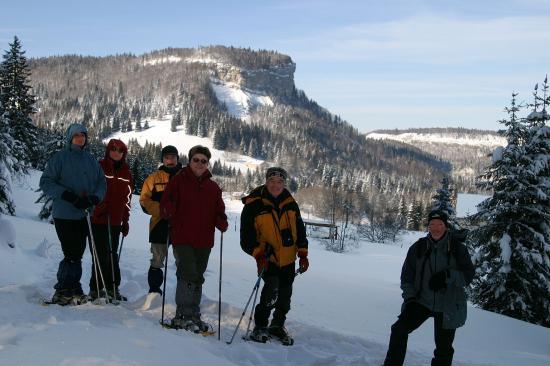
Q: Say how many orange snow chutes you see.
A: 2